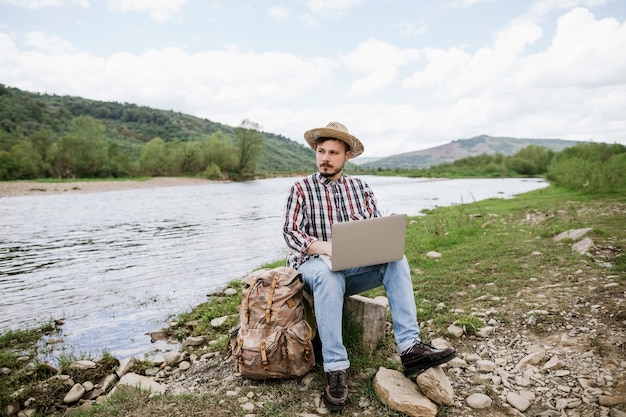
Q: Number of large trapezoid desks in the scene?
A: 0